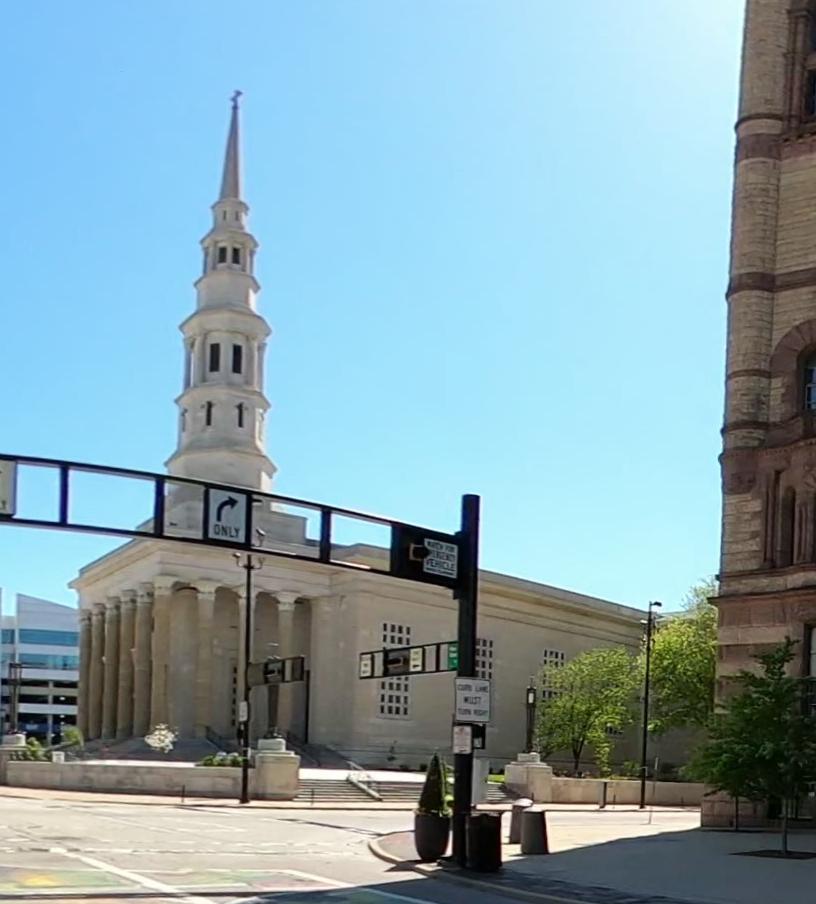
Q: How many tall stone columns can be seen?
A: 9